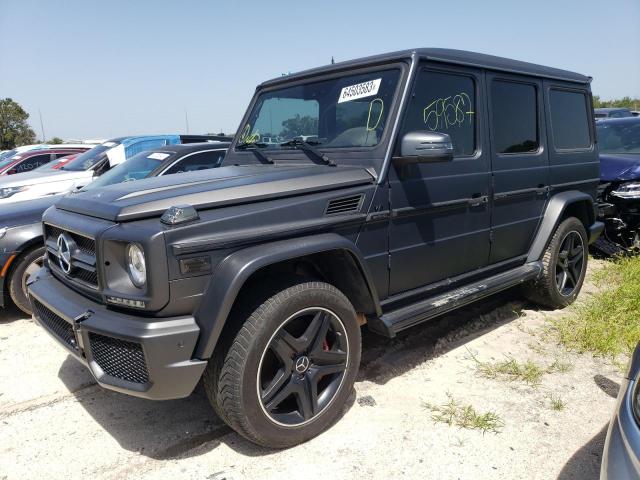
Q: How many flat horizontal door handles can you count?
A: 2